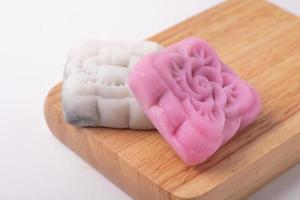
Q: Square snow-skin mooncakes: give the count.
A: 2